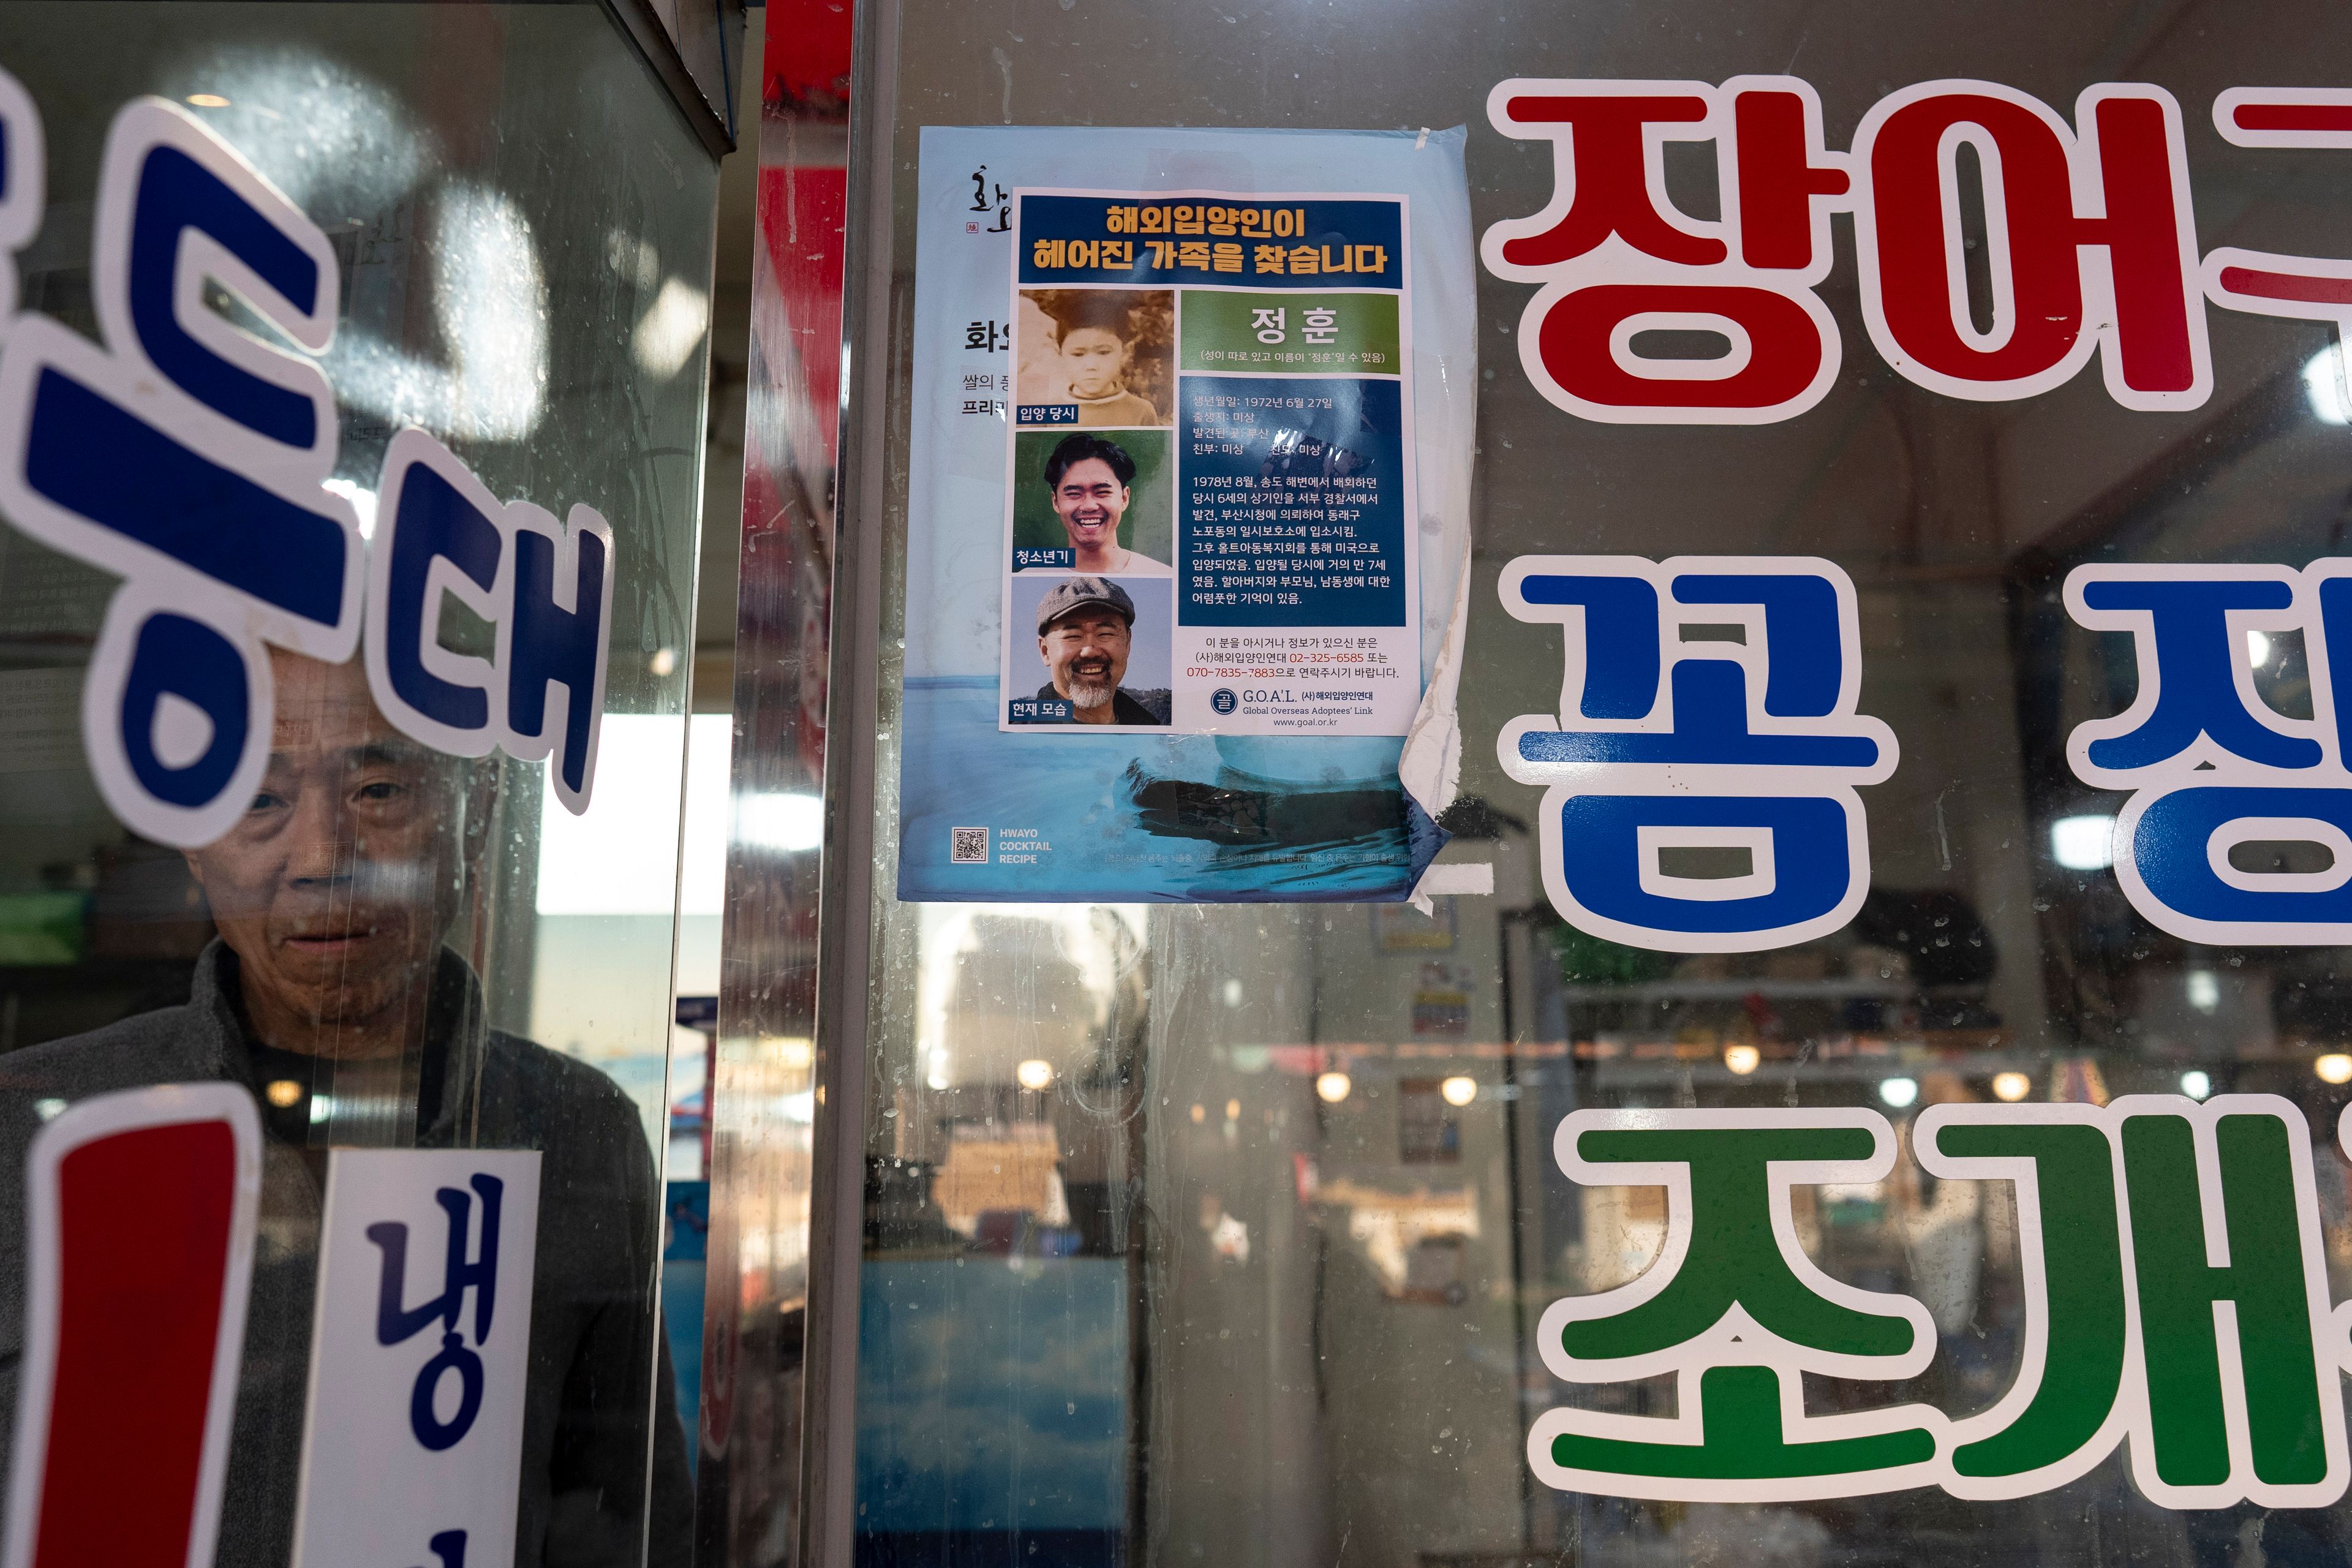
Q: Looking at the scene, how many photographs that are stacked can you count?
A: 3